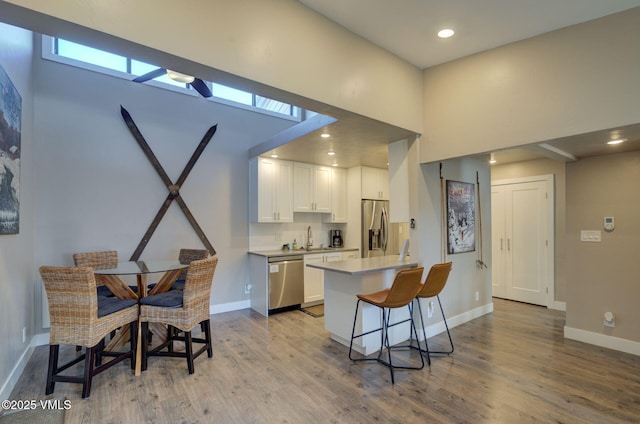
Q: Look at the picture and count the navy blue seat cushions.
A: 4